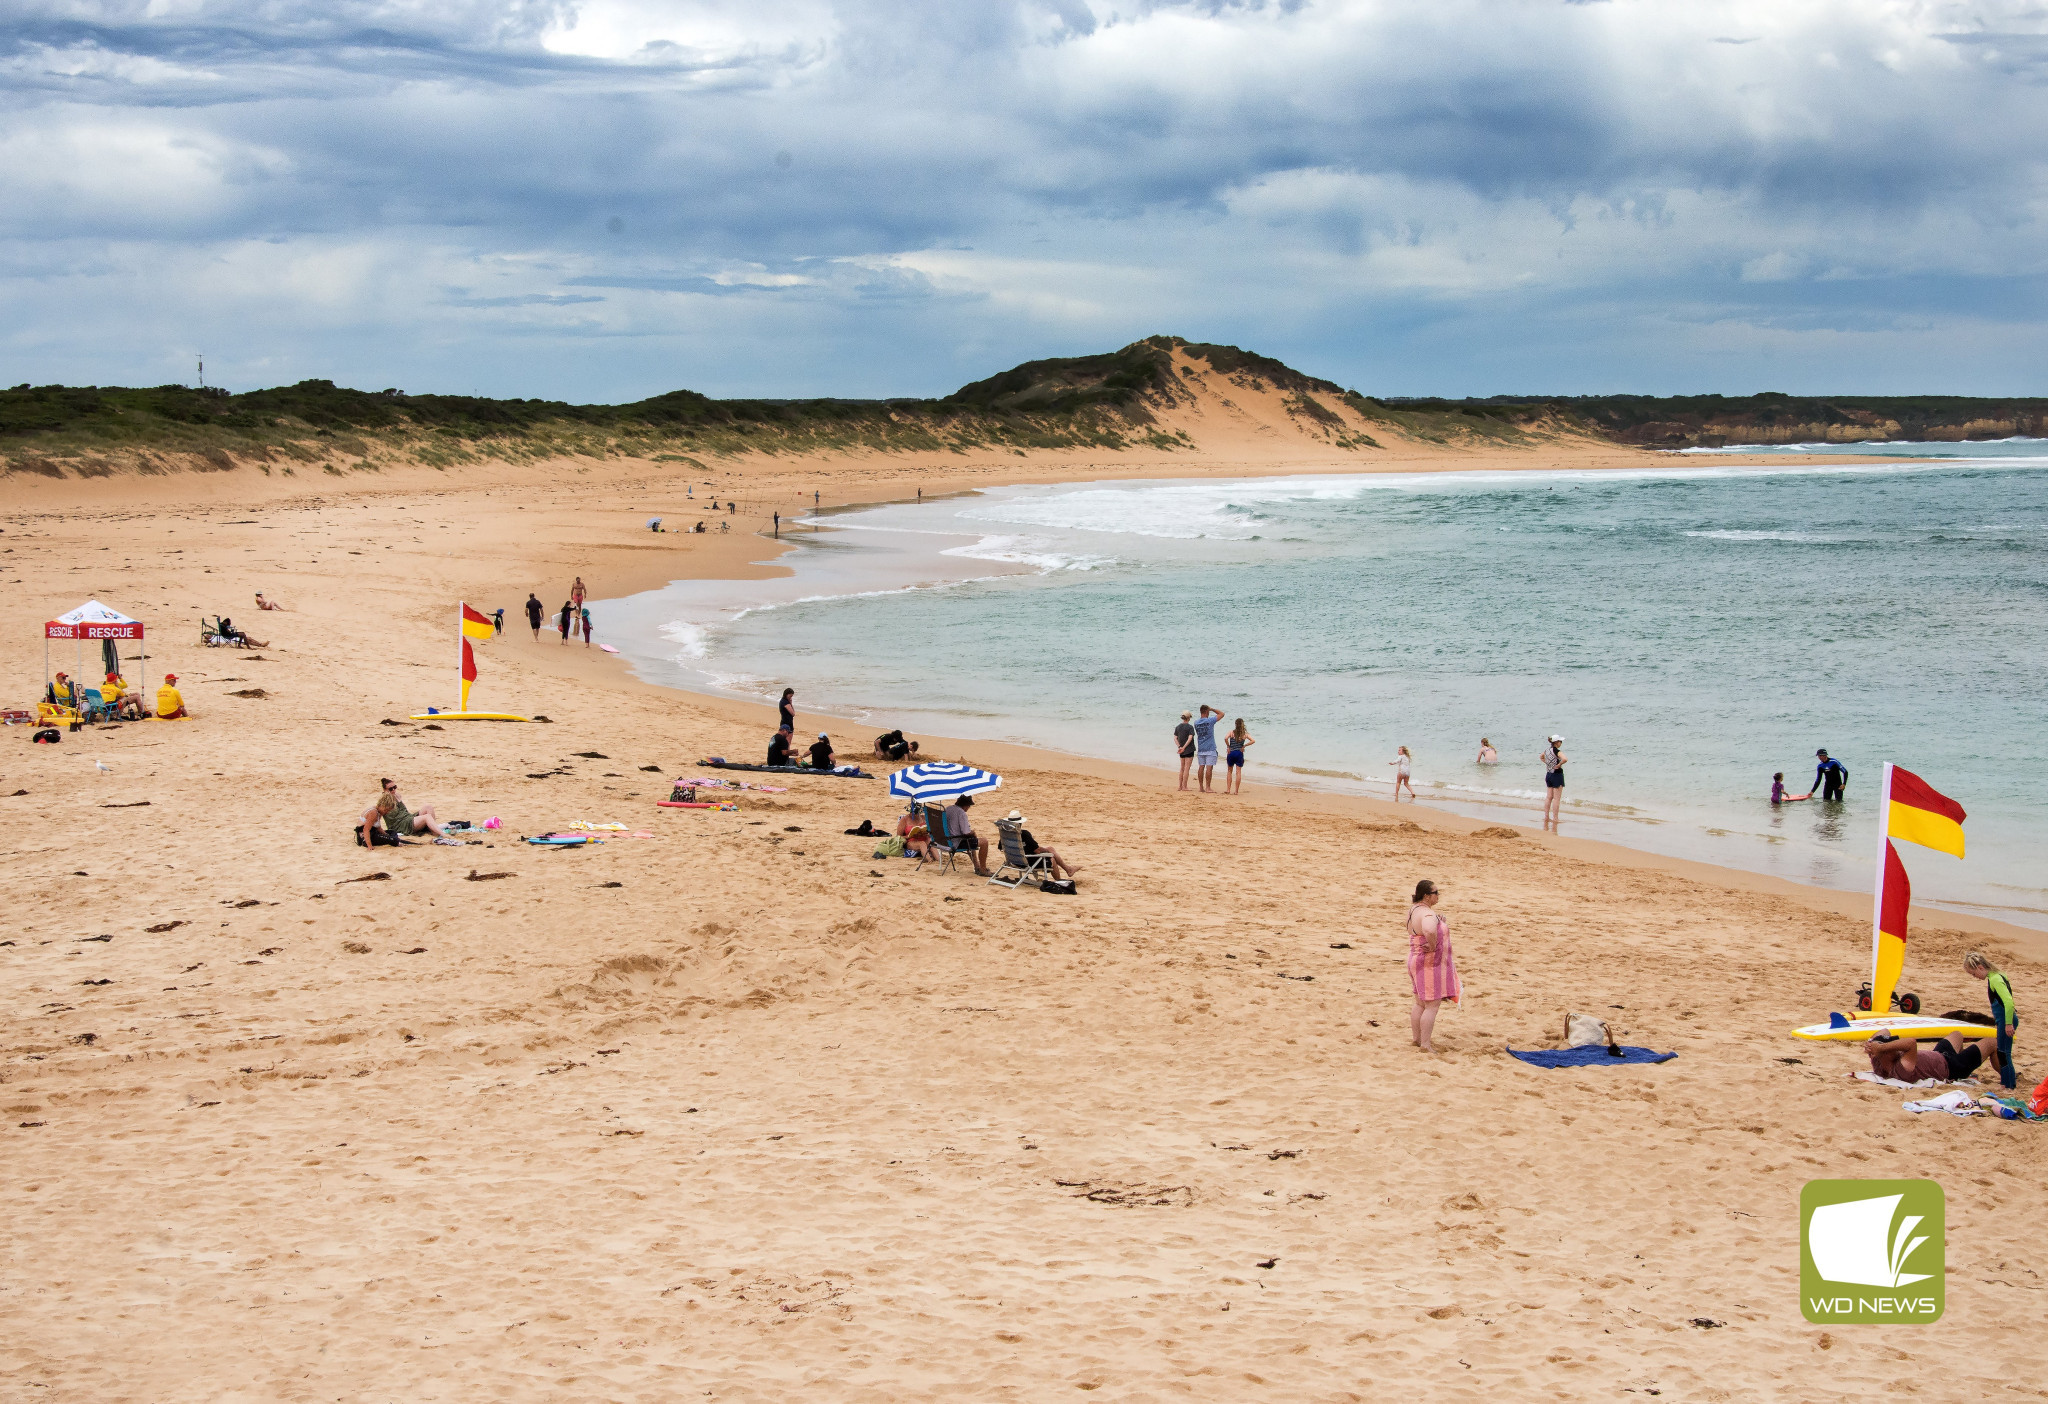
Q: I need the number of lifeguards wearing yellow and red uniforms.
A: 3